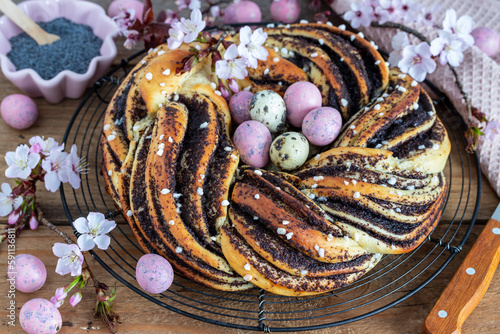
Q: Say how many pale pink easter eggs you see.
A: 12